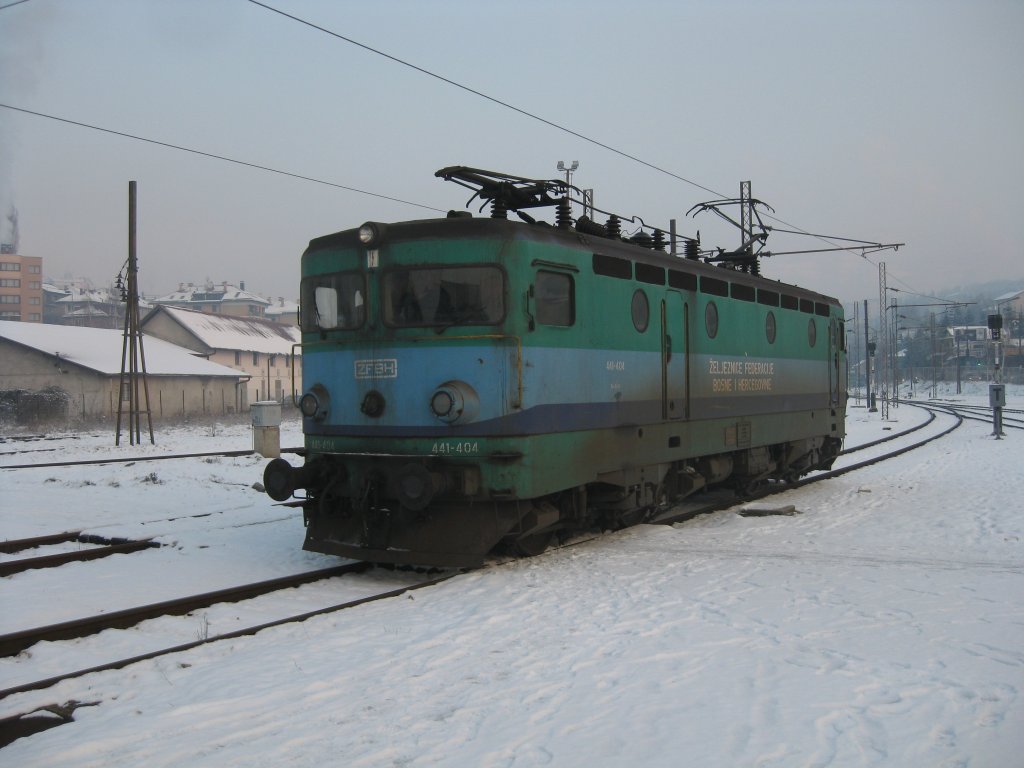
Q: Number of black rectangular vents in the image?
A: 9